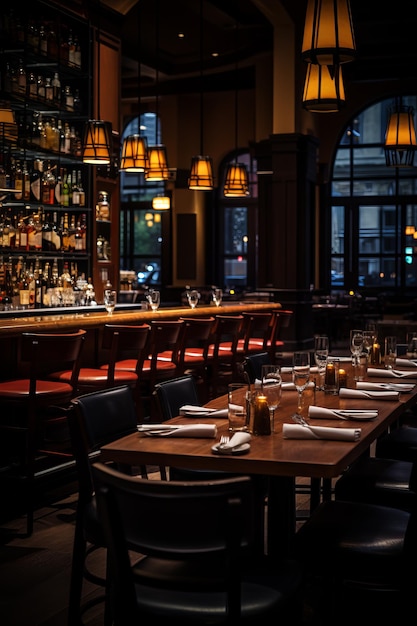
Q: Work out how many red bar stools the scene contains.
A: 7